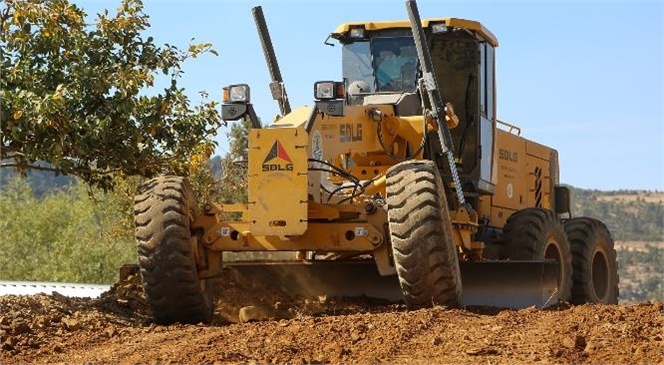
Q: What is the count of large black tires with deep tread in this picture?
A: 4